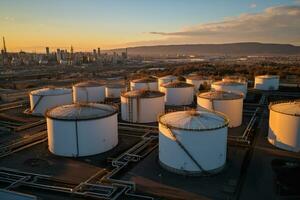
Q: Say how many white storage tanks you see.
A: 15